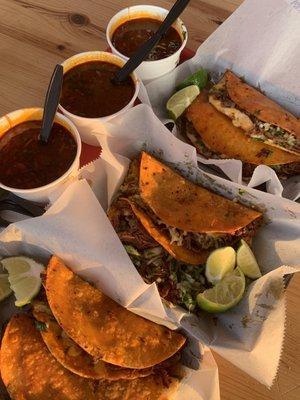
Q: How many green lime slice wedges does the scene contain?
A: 7